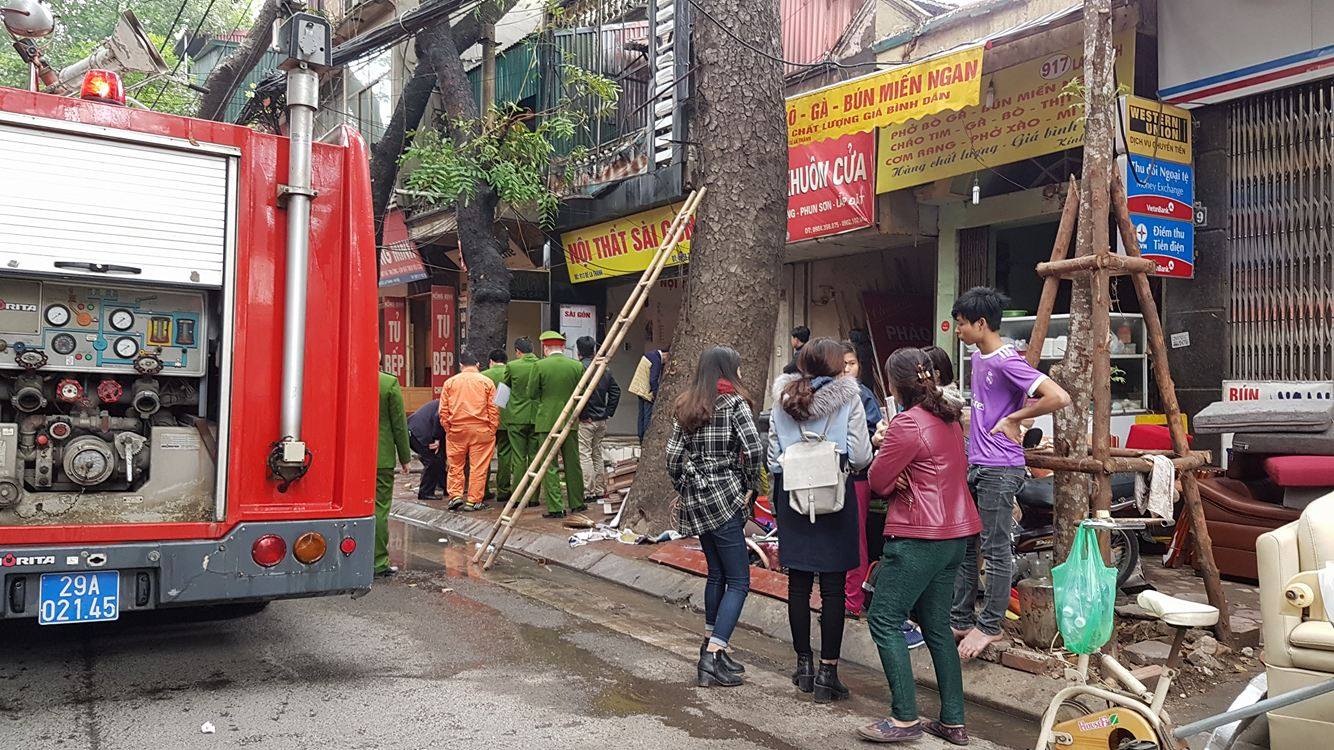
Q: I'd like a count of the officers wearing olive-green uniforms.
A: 4